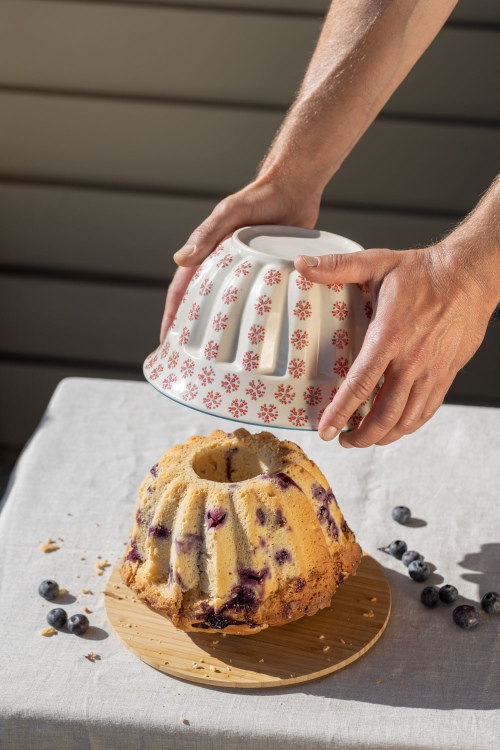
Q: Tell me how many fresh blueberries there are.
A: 11